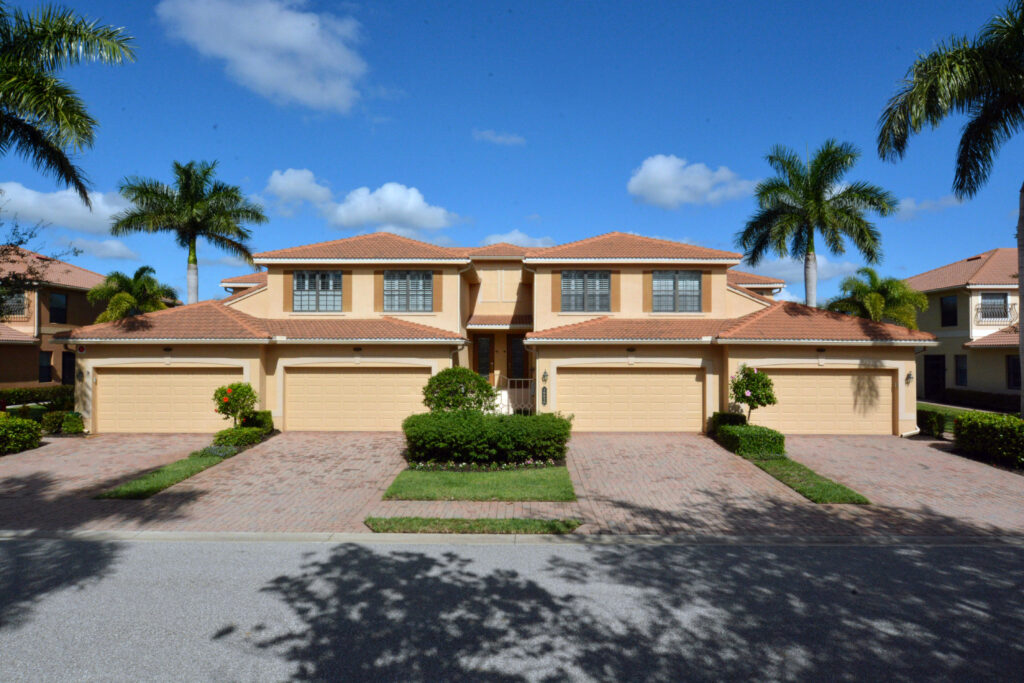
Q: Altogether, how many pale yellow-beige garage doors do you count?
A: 4